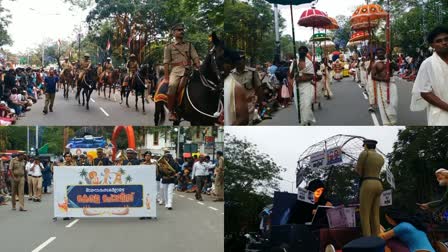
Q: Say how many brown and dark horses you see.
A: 5